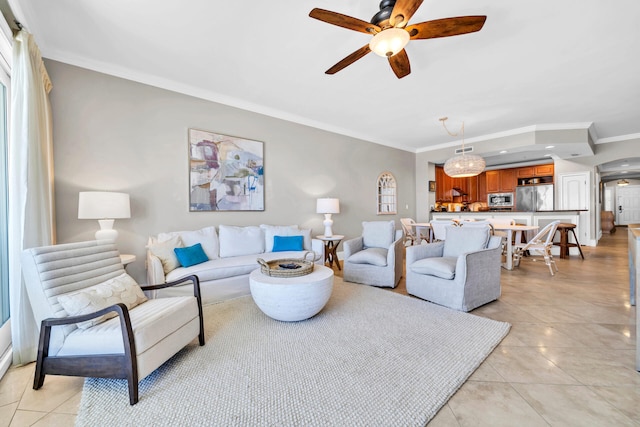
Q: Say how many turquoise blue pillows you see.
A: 2